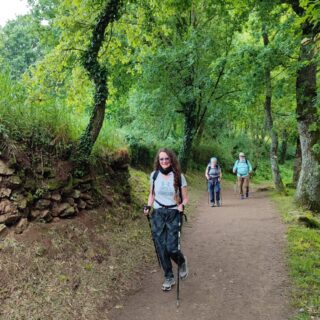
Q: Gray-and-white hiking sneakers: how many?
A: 2